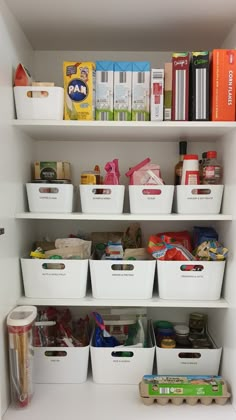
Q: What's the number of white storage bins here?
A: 11